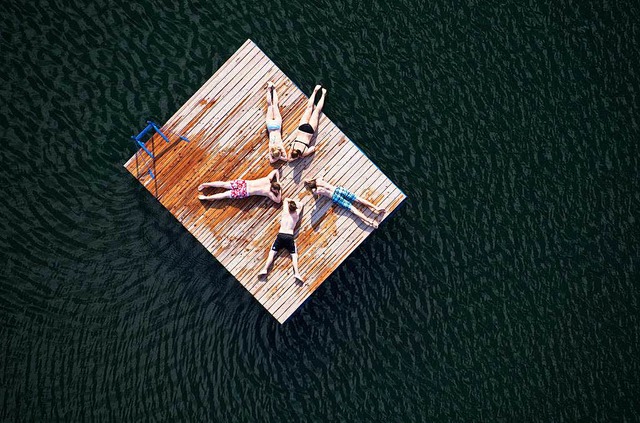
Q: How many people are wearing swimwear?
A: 5